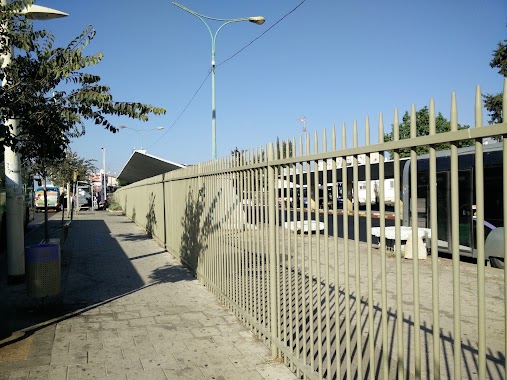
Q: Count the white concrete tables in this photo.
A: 2